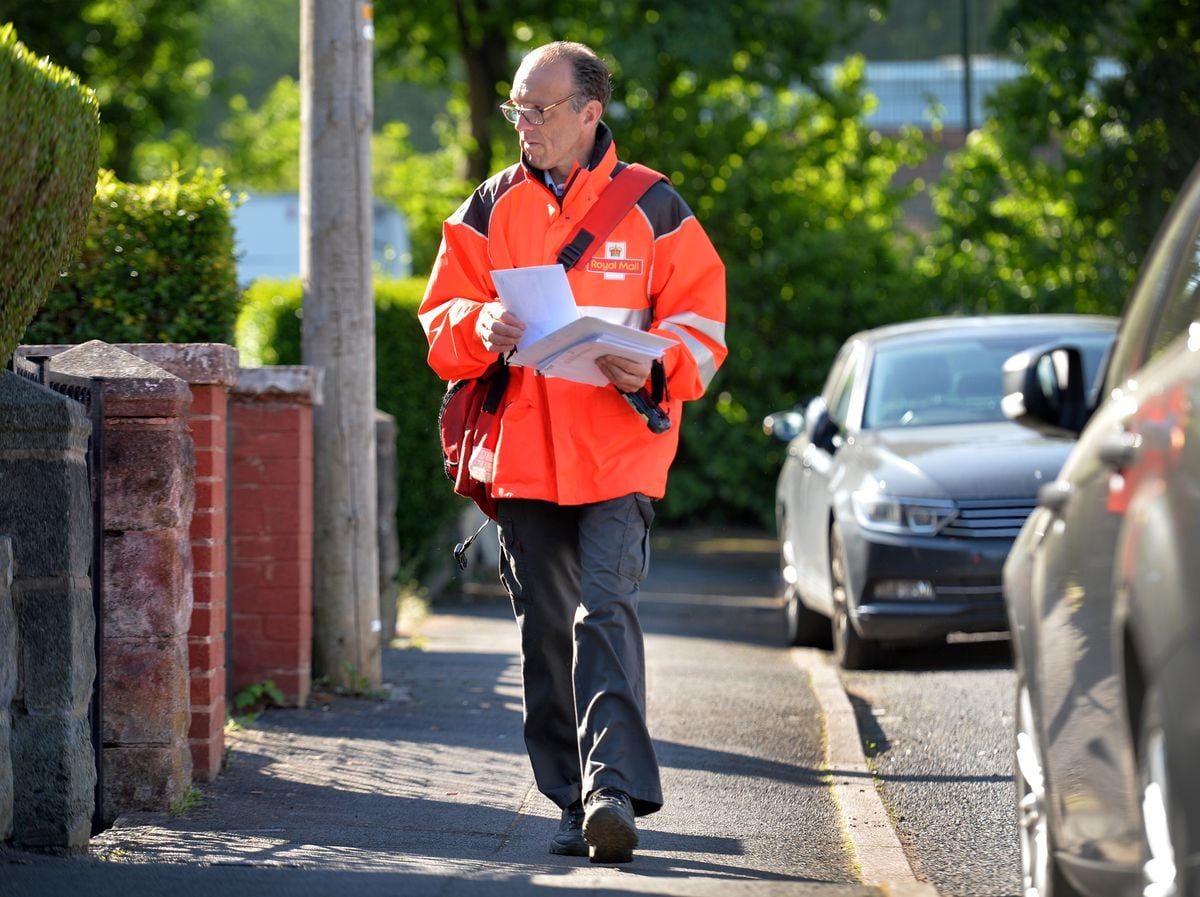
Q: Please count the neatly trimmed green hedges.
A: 3